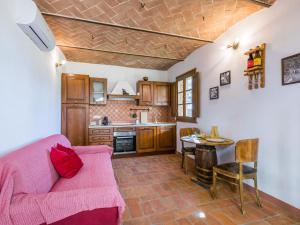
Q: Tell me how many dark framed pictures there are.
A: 3